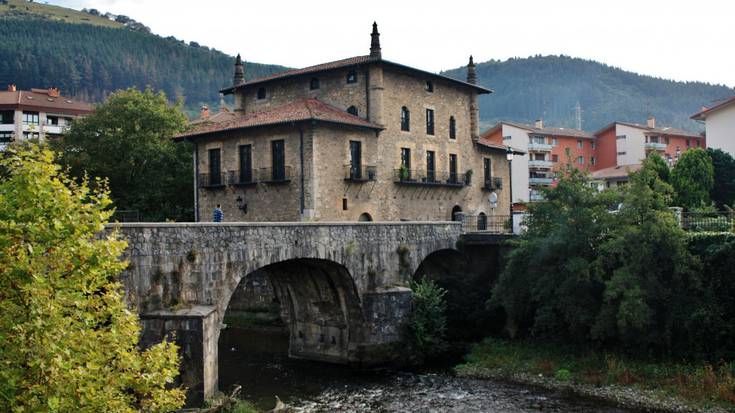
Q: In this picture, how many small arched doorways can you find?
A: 3